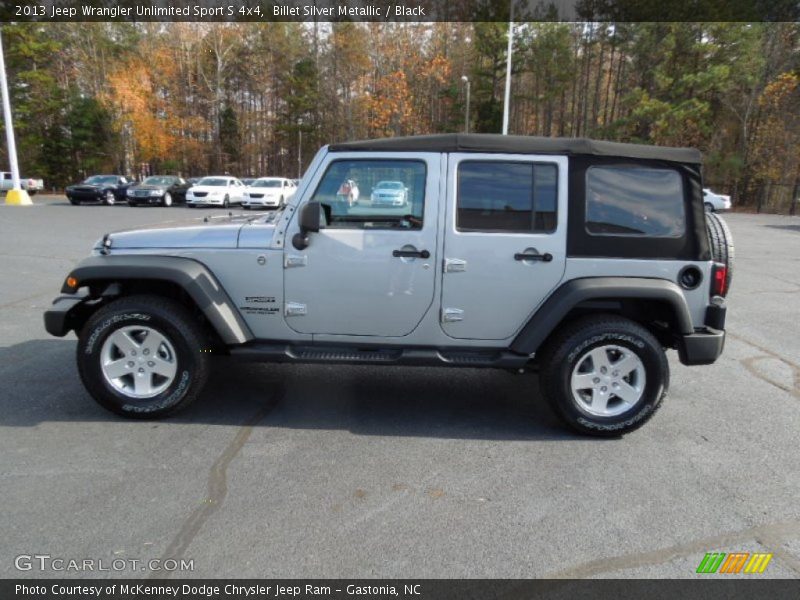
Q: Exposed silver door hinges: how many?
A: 4